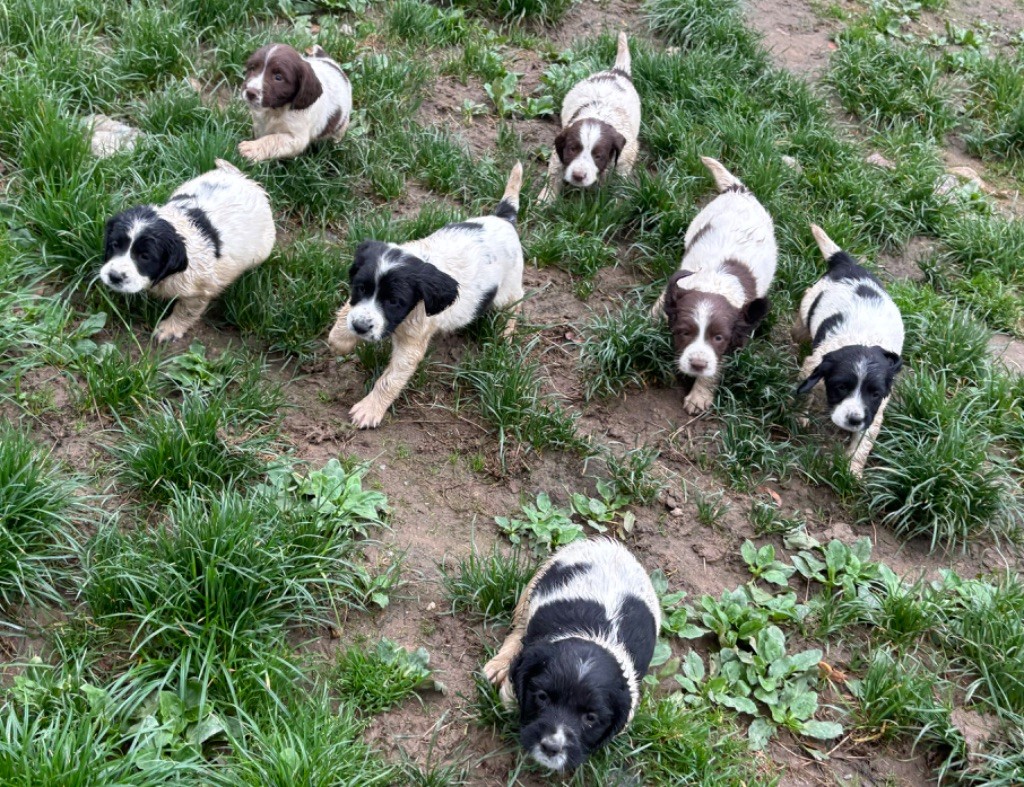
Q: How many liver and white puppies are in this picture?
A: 3